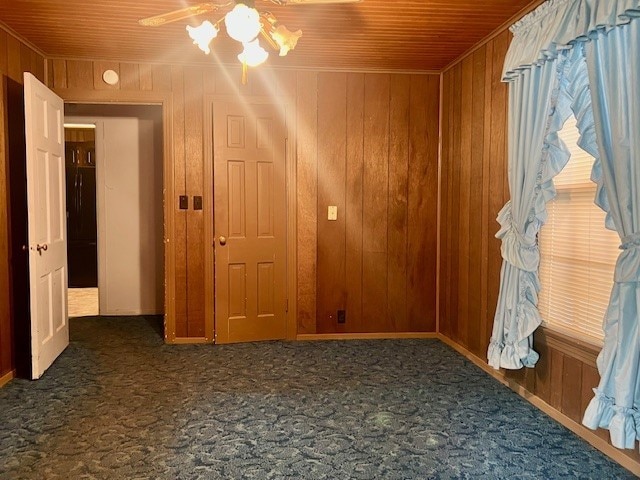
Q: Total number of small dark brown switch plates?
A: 2